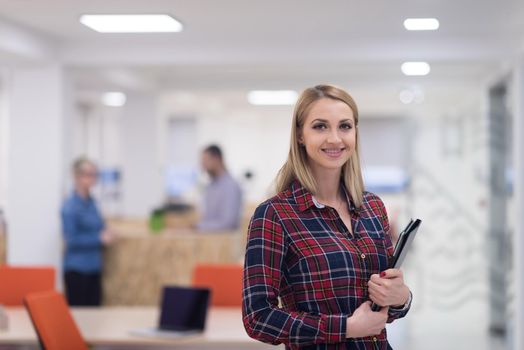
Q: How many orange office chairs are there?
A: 3